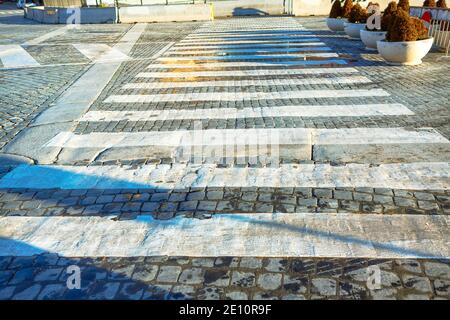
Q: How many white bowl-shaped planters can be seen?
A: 4